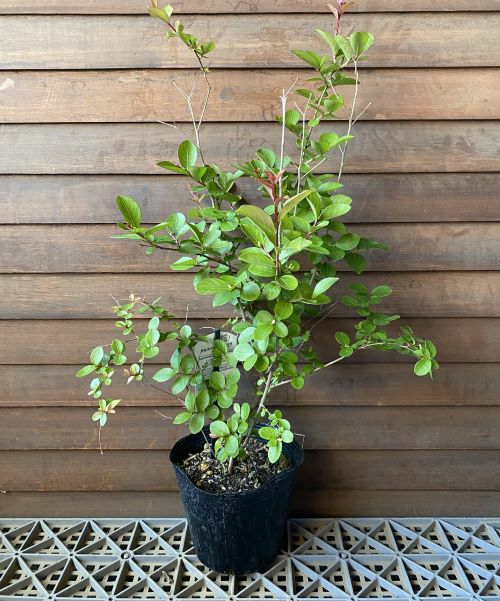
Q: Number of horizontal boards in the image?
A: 12